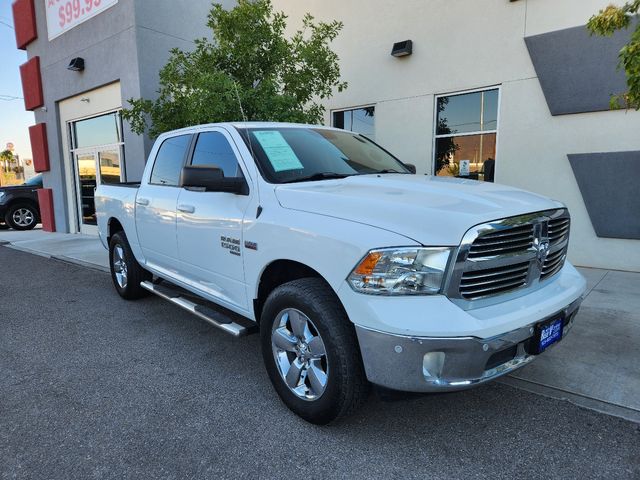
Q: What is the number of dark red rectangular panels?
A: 4